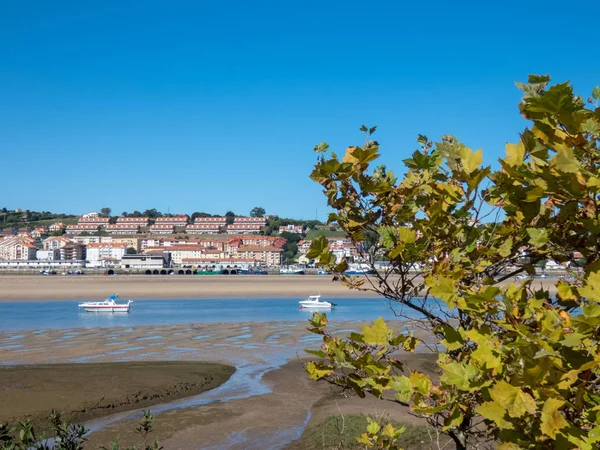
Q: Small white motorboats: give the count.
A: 2